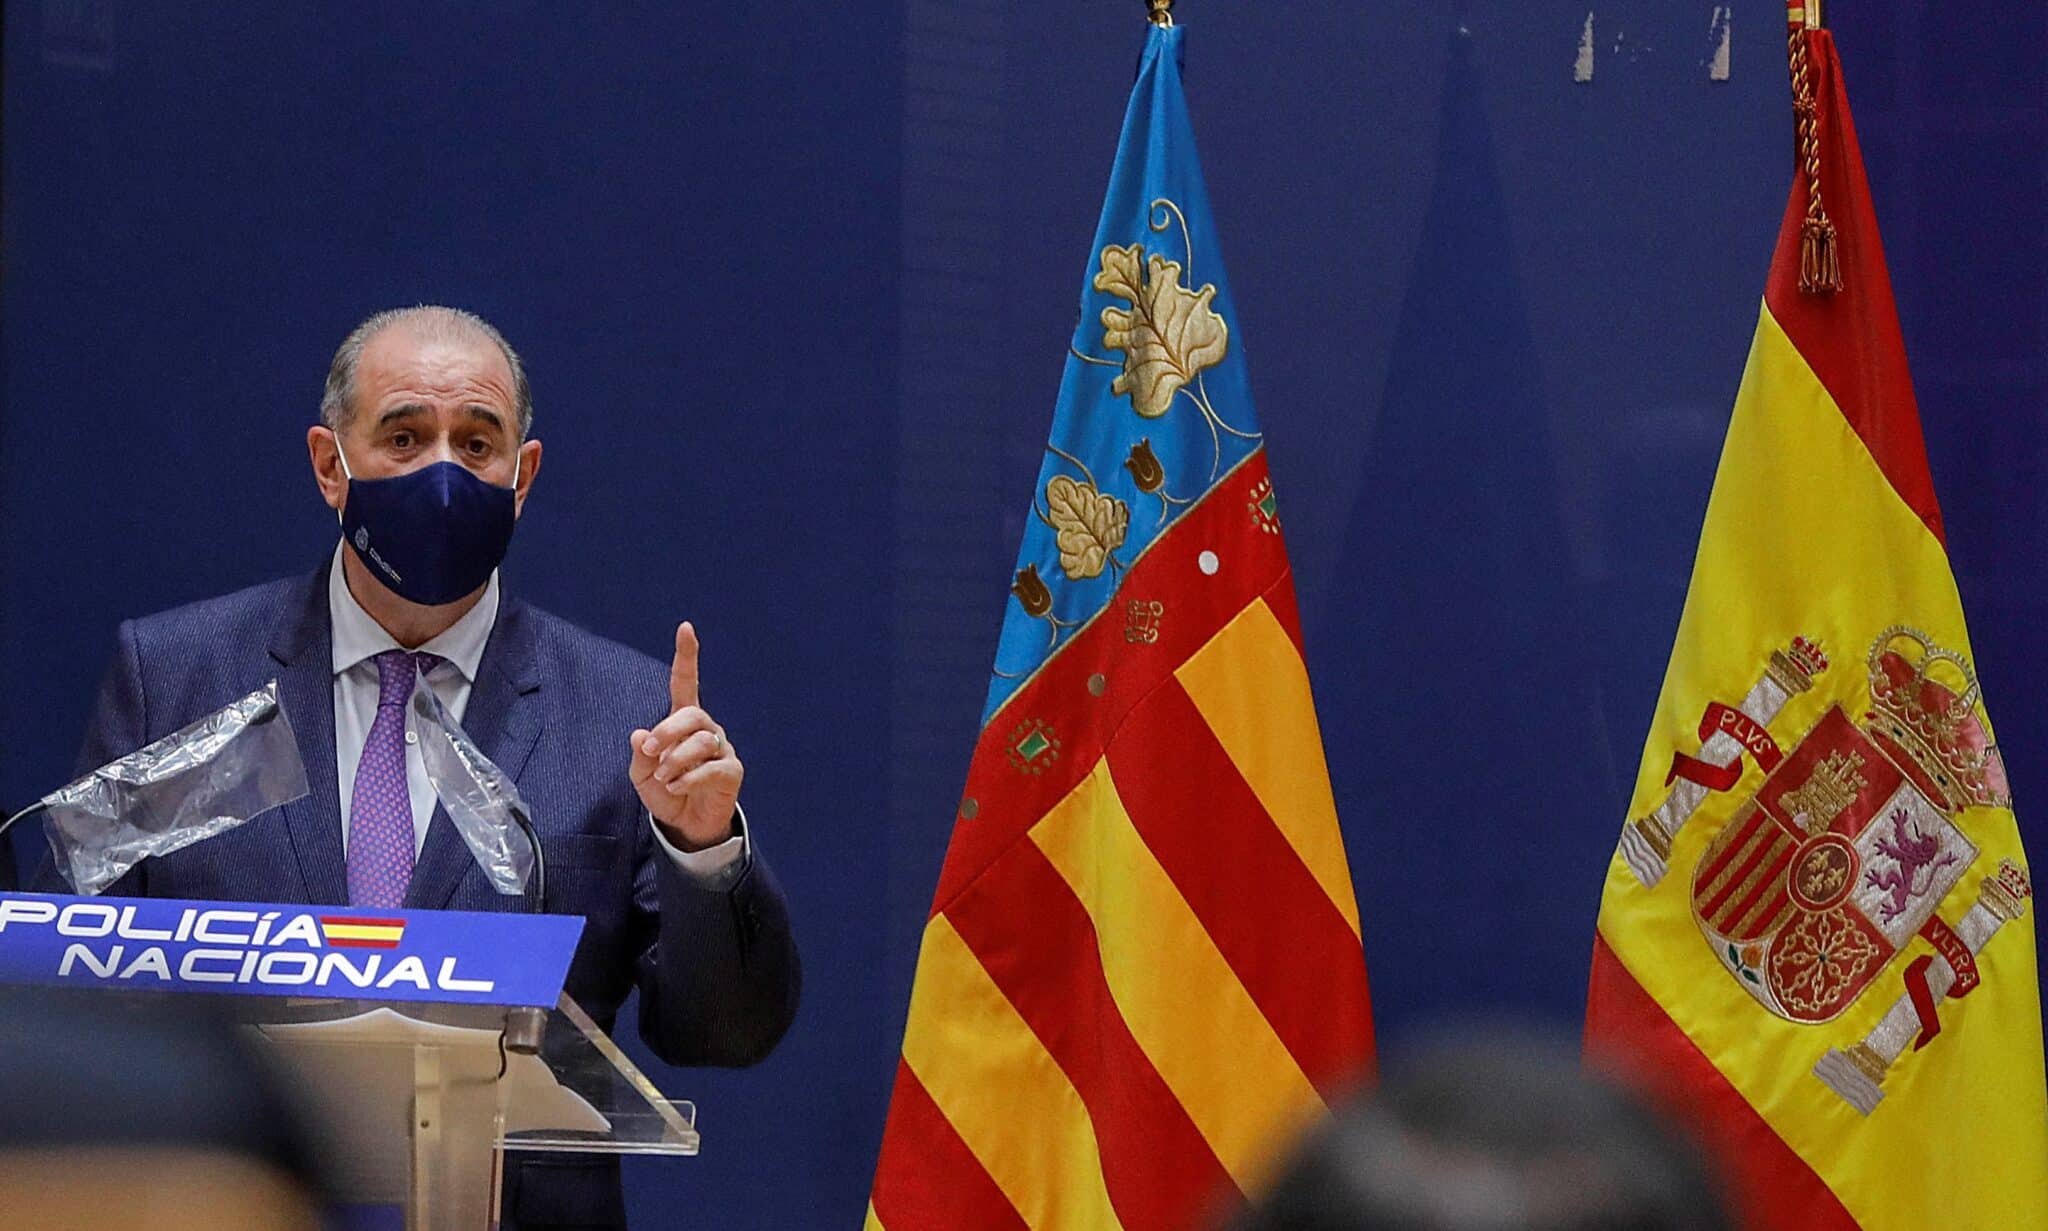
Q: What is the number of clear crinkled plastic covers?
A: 2